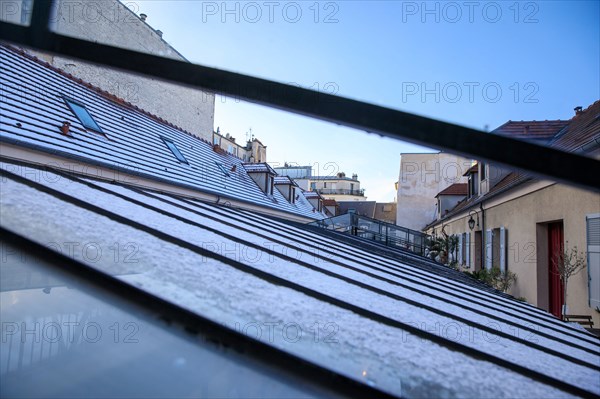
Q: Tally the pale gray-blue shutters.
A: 5